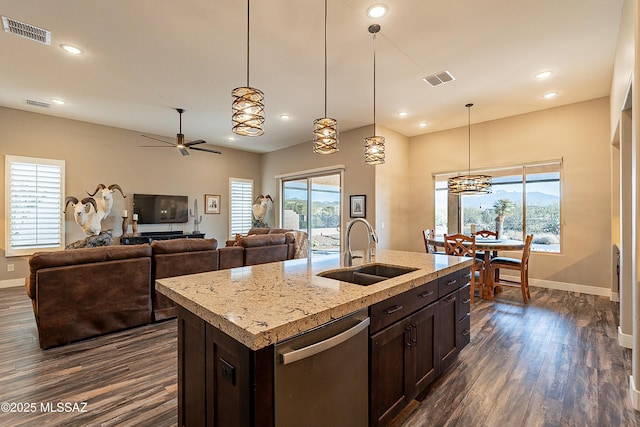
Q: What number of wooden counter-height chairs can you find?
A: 4